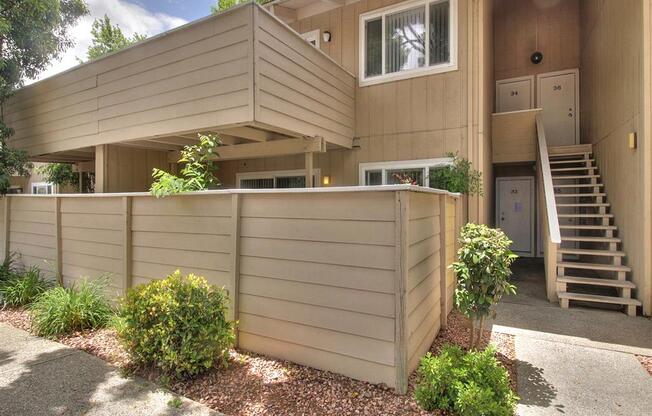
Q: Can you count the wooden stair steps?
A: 14